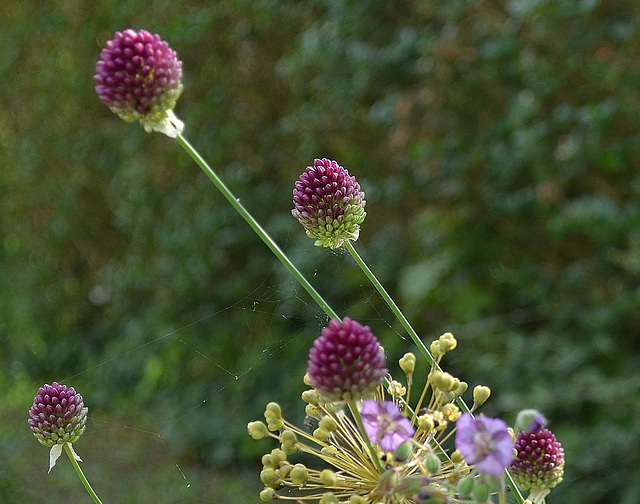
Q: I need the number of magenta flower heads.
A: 5